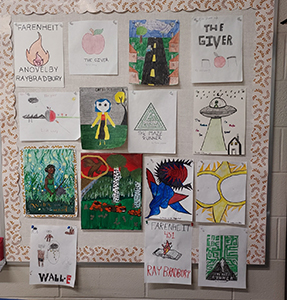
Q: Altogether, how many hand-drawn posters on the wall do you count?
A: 15